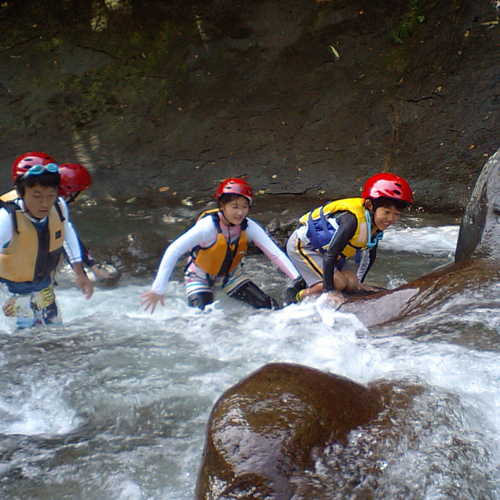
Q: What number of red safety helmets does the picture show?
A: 4